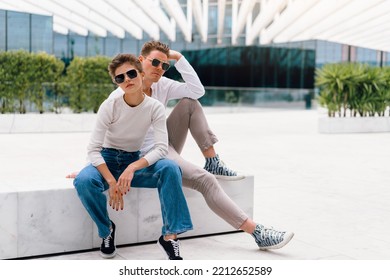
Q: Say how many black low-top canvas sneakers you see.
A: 2